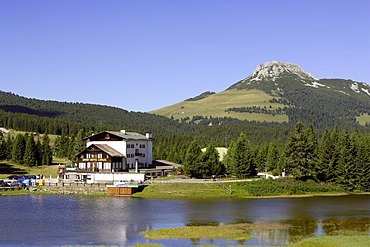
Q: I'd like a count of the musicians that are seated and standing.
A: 0